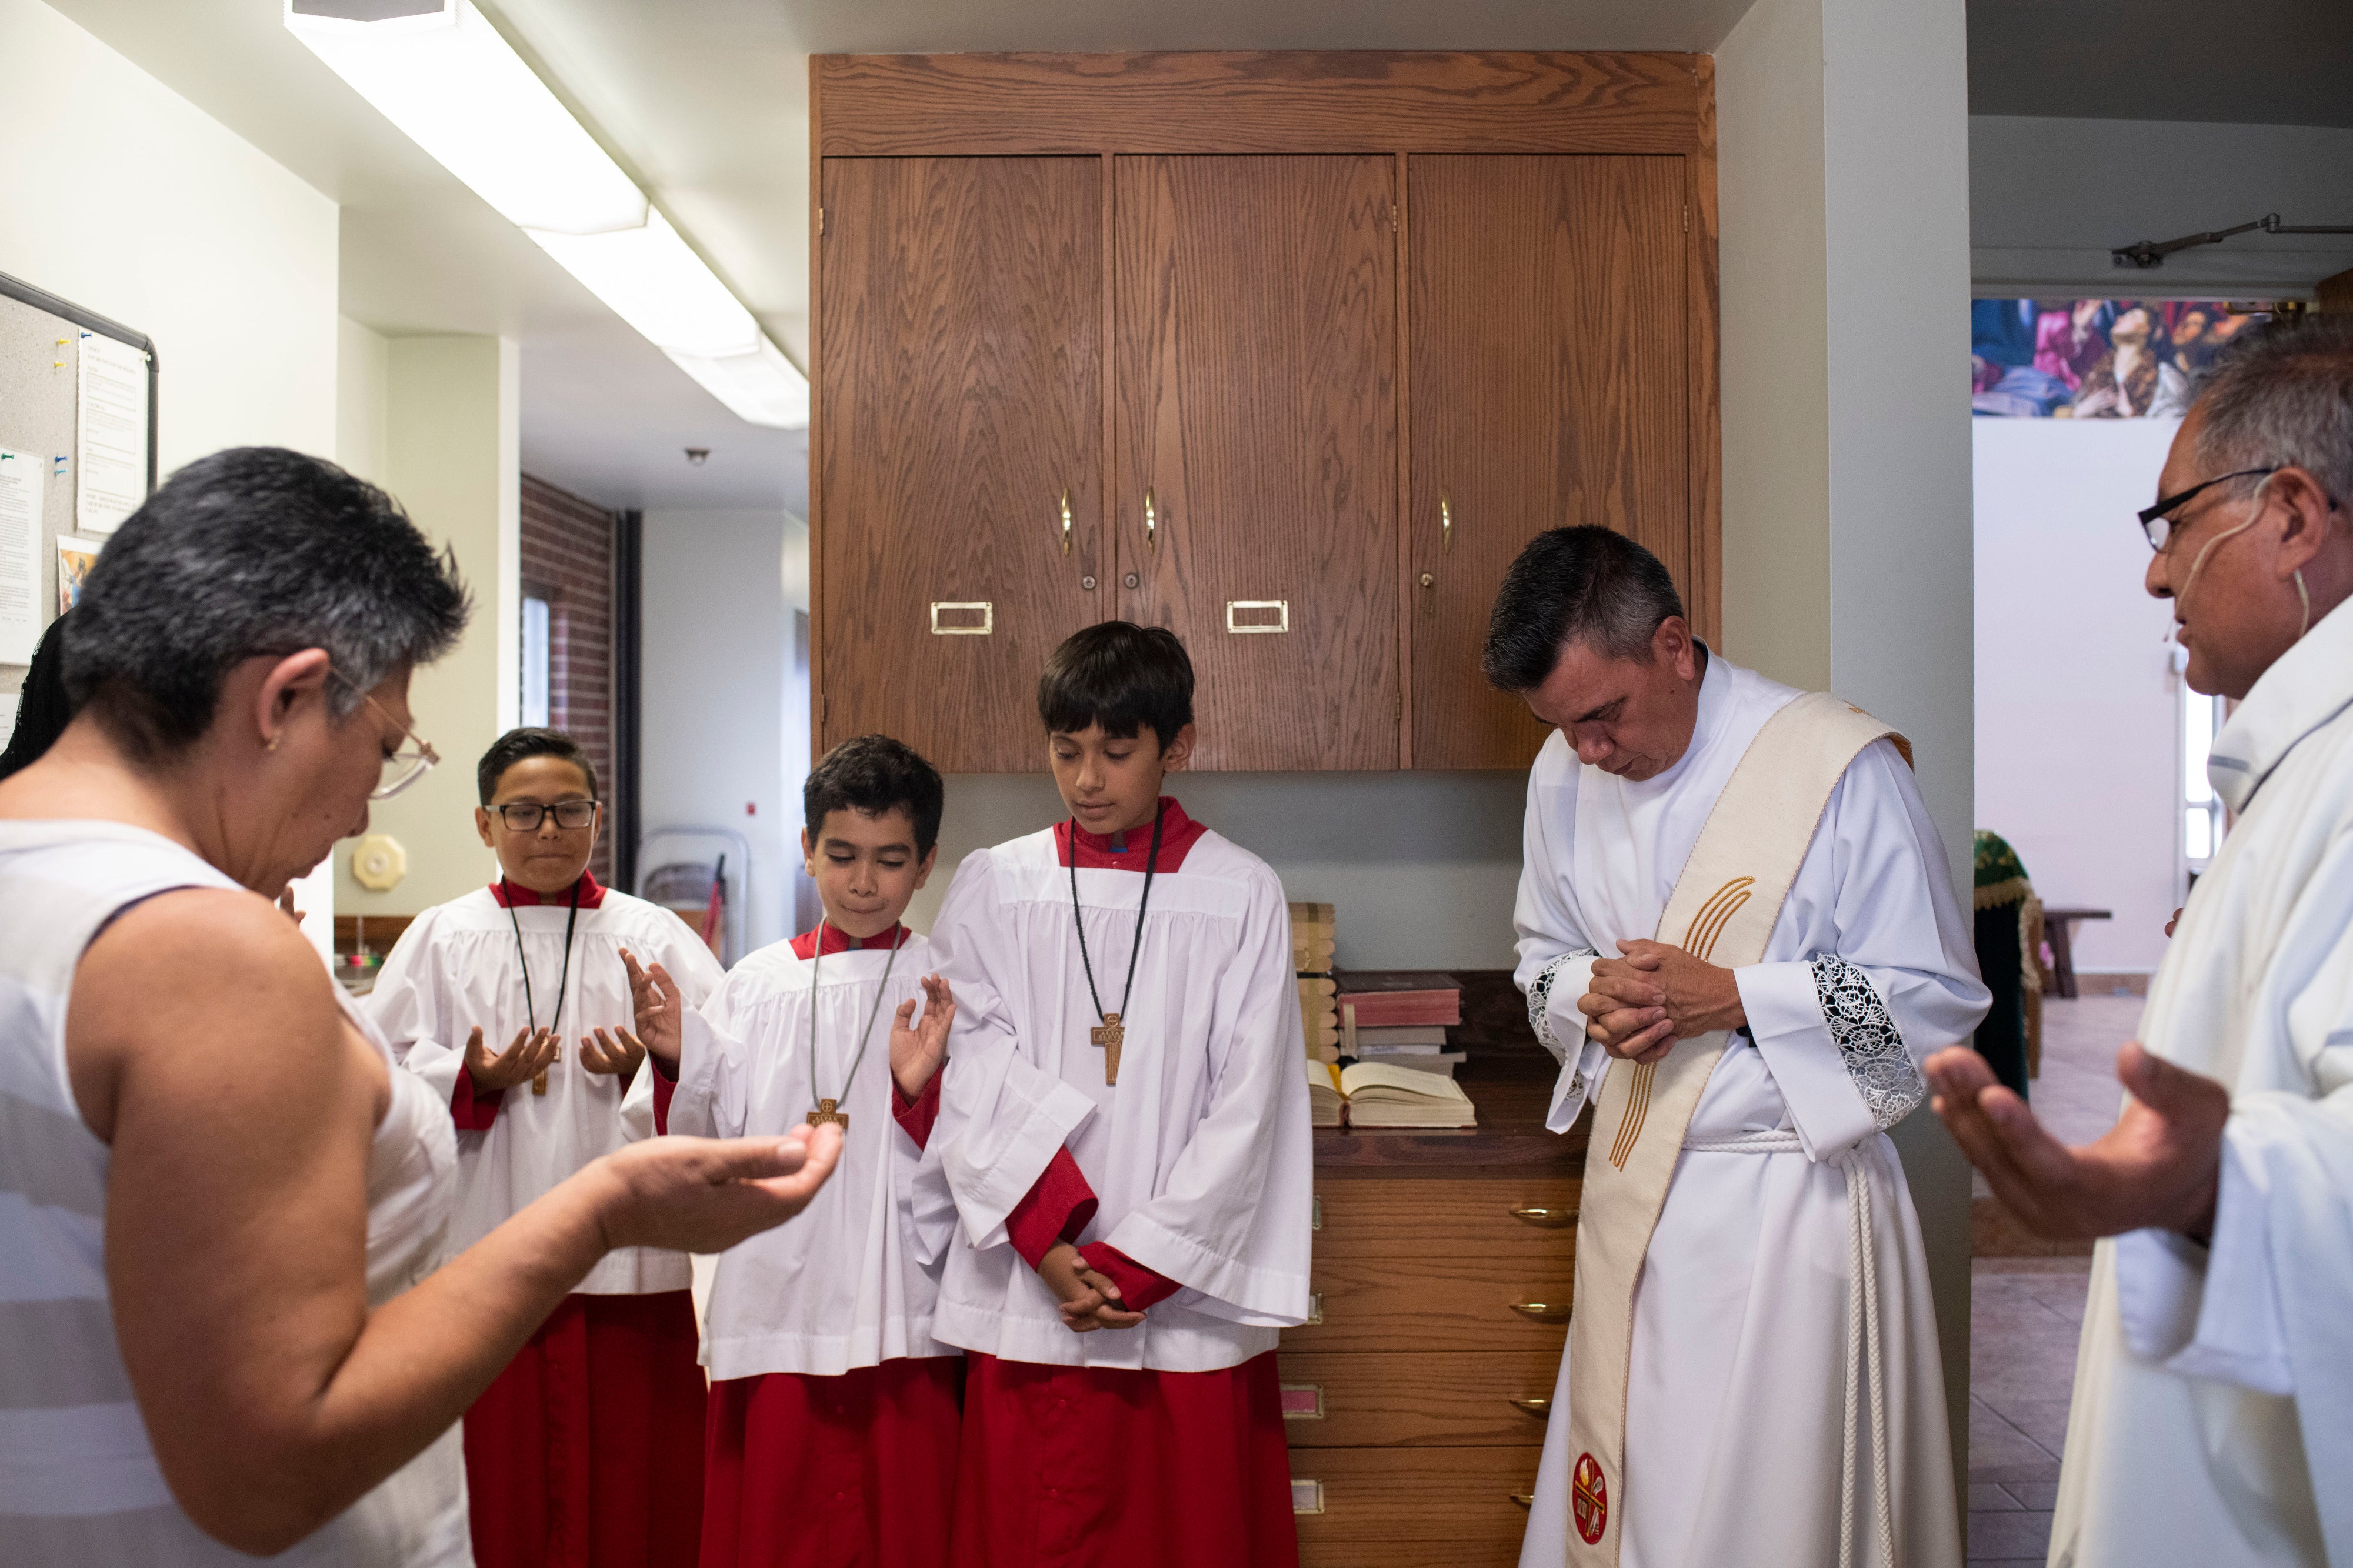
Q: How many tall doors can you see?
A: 3